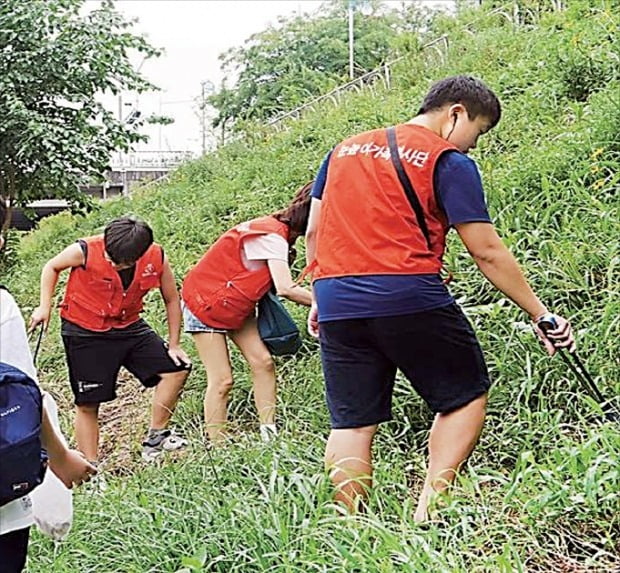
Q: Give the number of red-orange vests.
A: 3